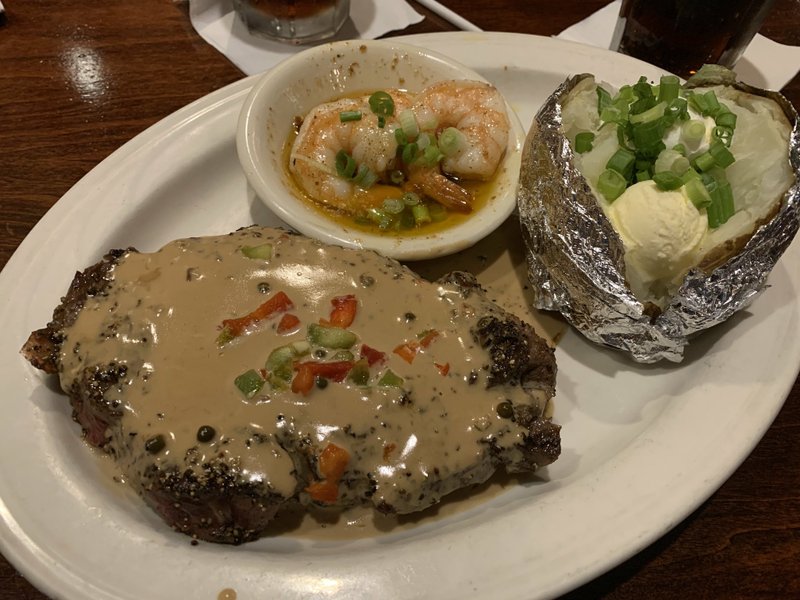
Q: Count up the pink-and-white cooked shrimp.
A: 2